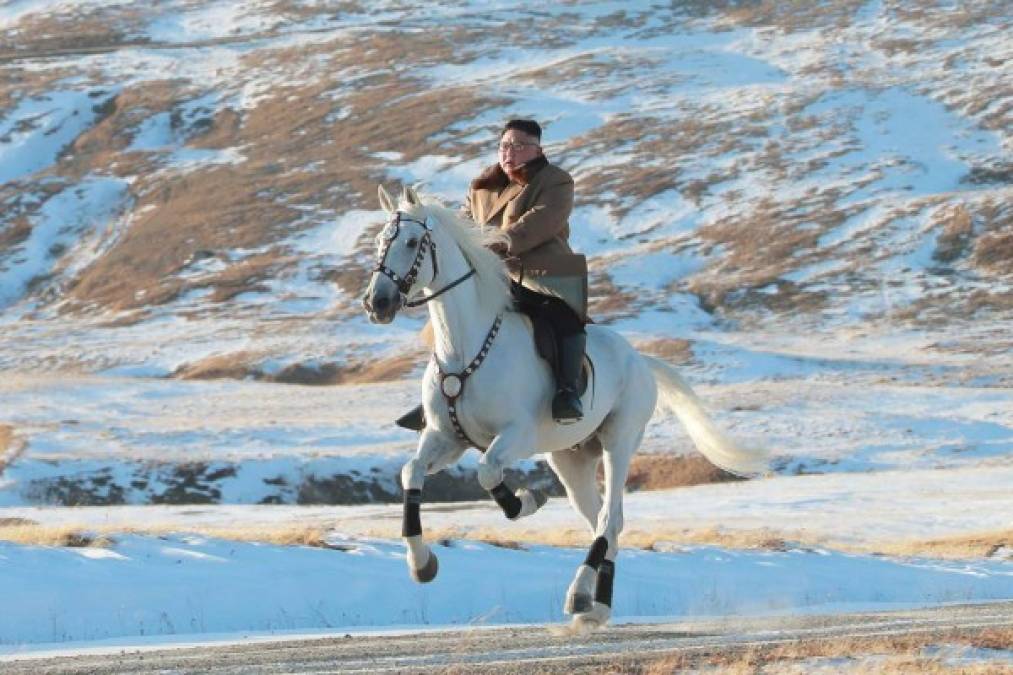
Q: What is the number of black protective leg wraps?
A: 4